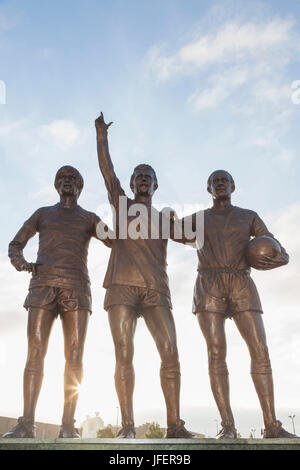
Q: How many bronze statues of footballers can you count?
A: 3